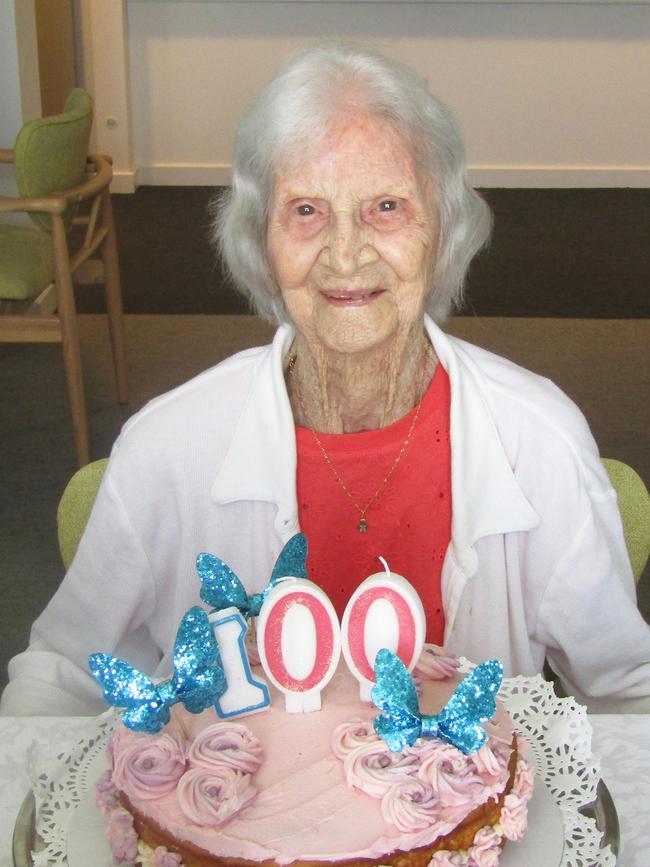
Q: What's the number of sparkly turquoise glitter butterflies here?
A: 3